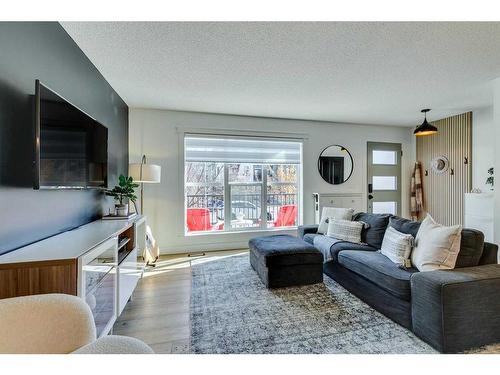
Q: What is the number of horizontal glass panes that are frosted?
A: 3